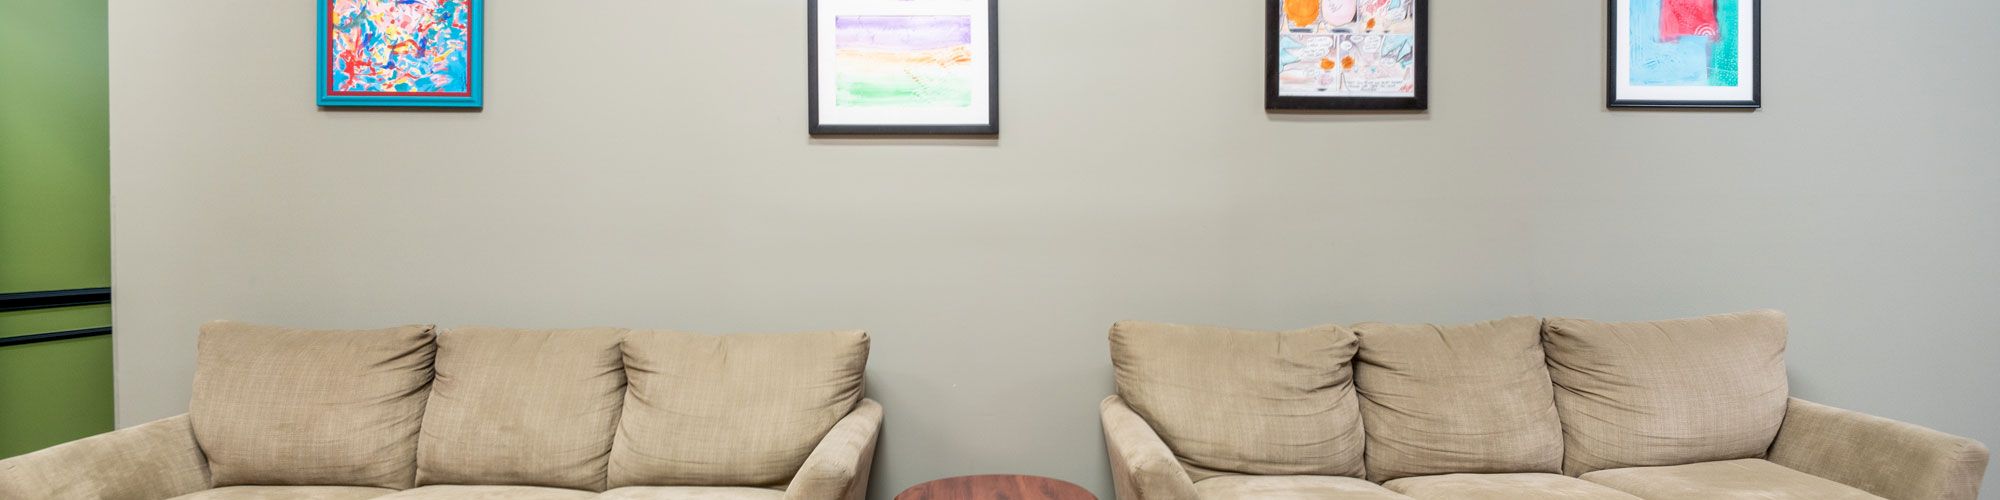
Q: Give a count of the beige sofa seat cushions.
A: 6